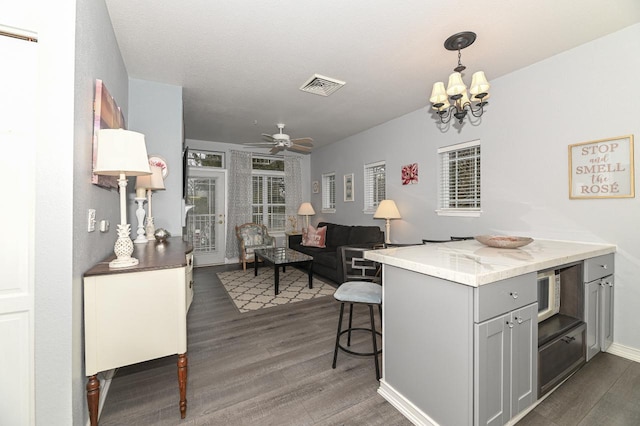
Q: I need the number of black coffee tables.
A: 1